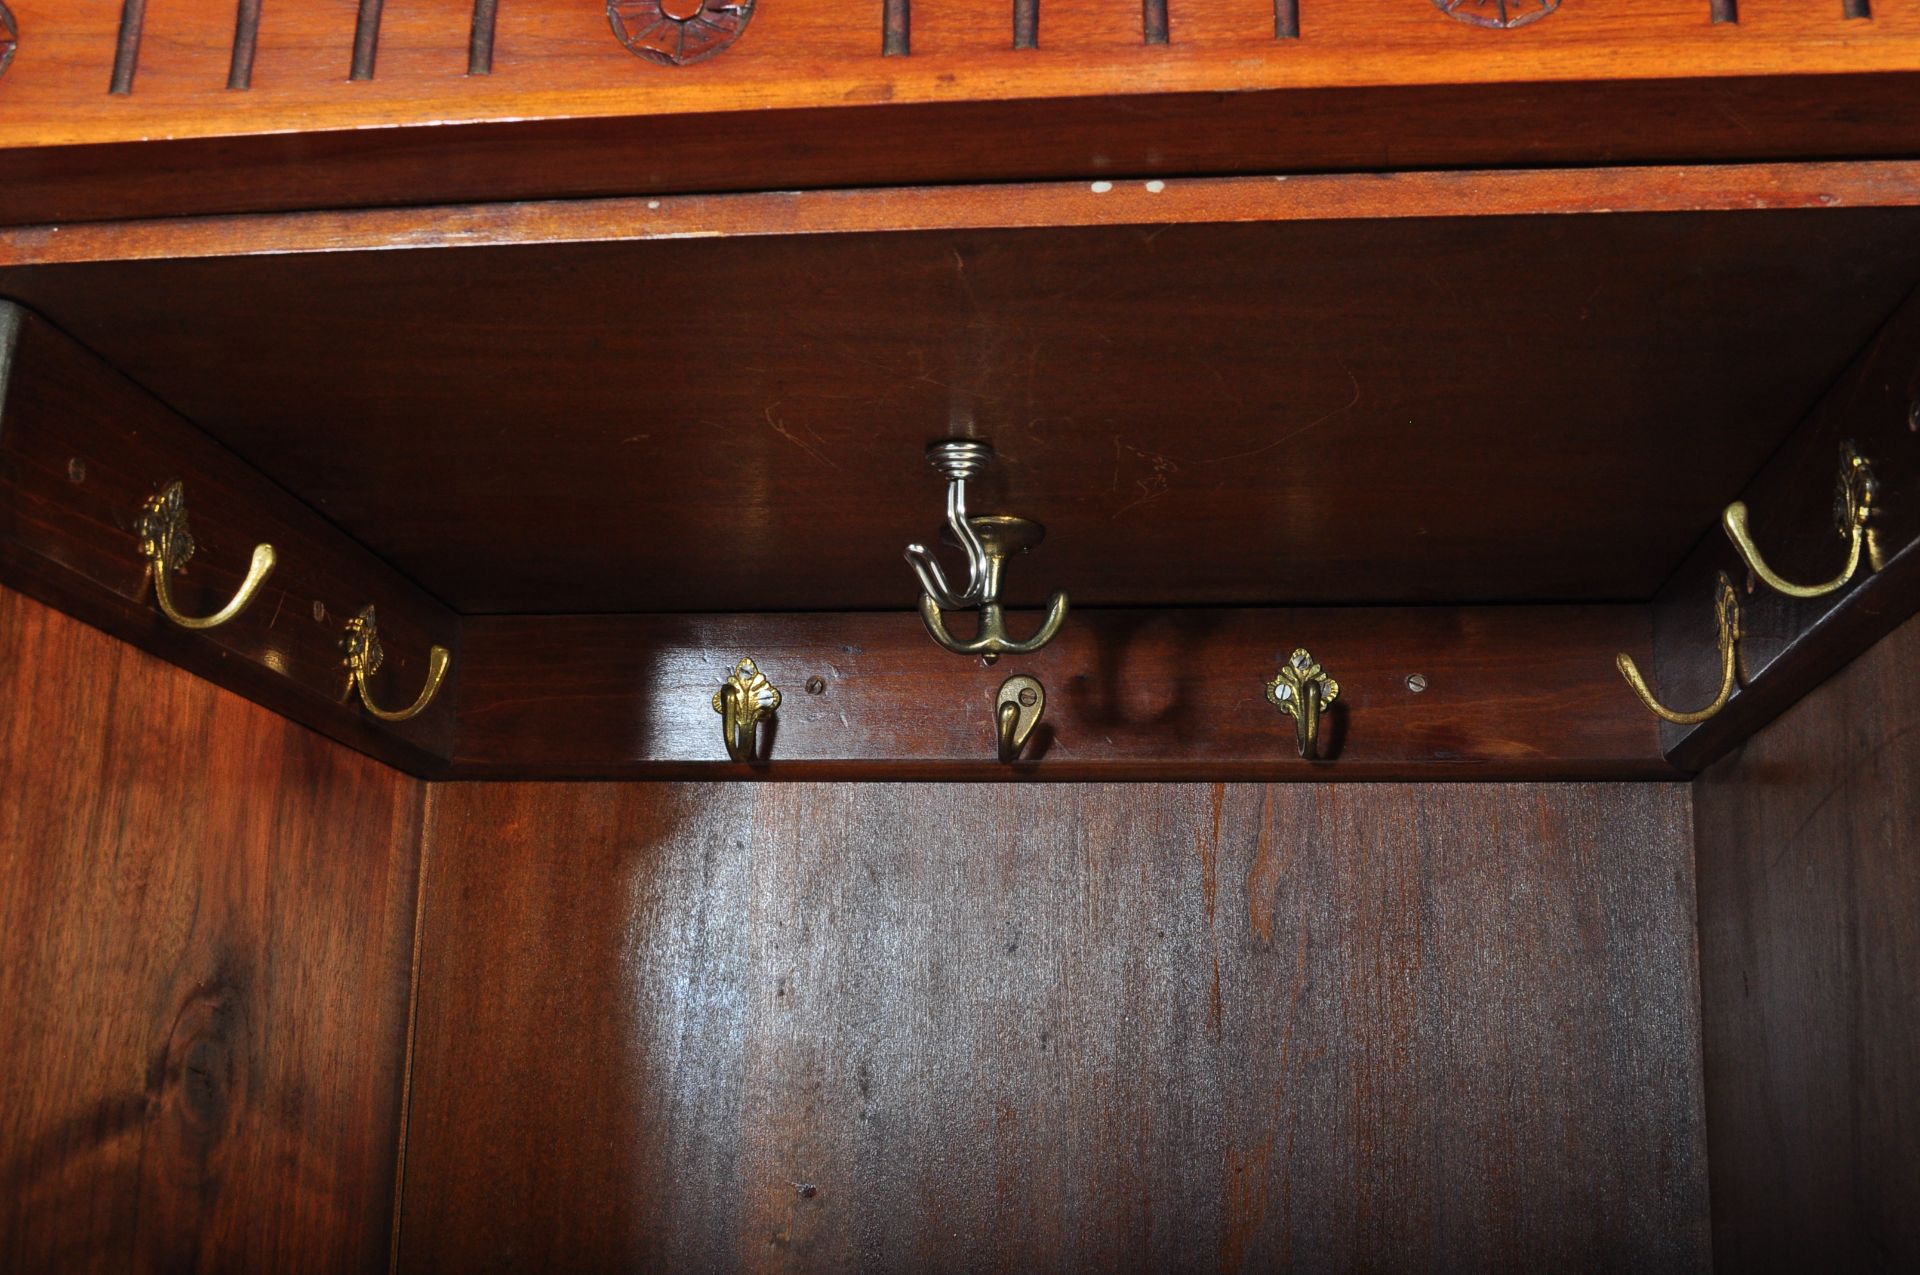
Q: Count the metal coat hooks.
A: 9